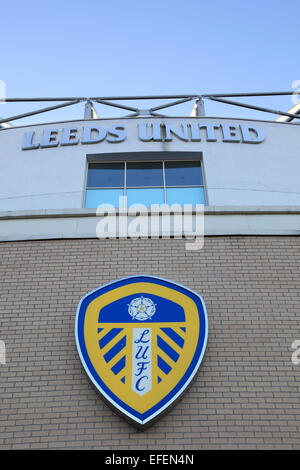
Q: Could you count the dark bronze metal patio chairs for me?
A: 0